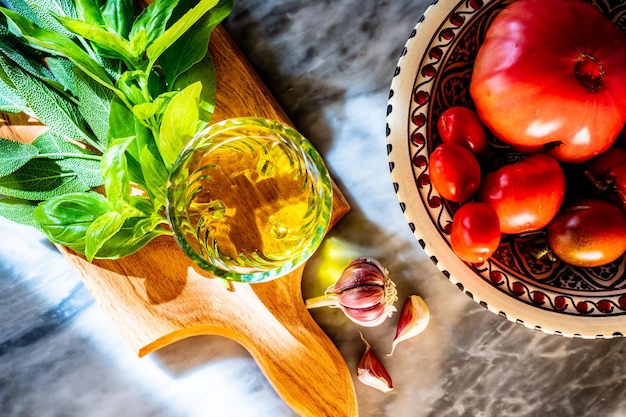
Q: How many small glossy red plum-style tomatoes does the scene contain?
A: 3